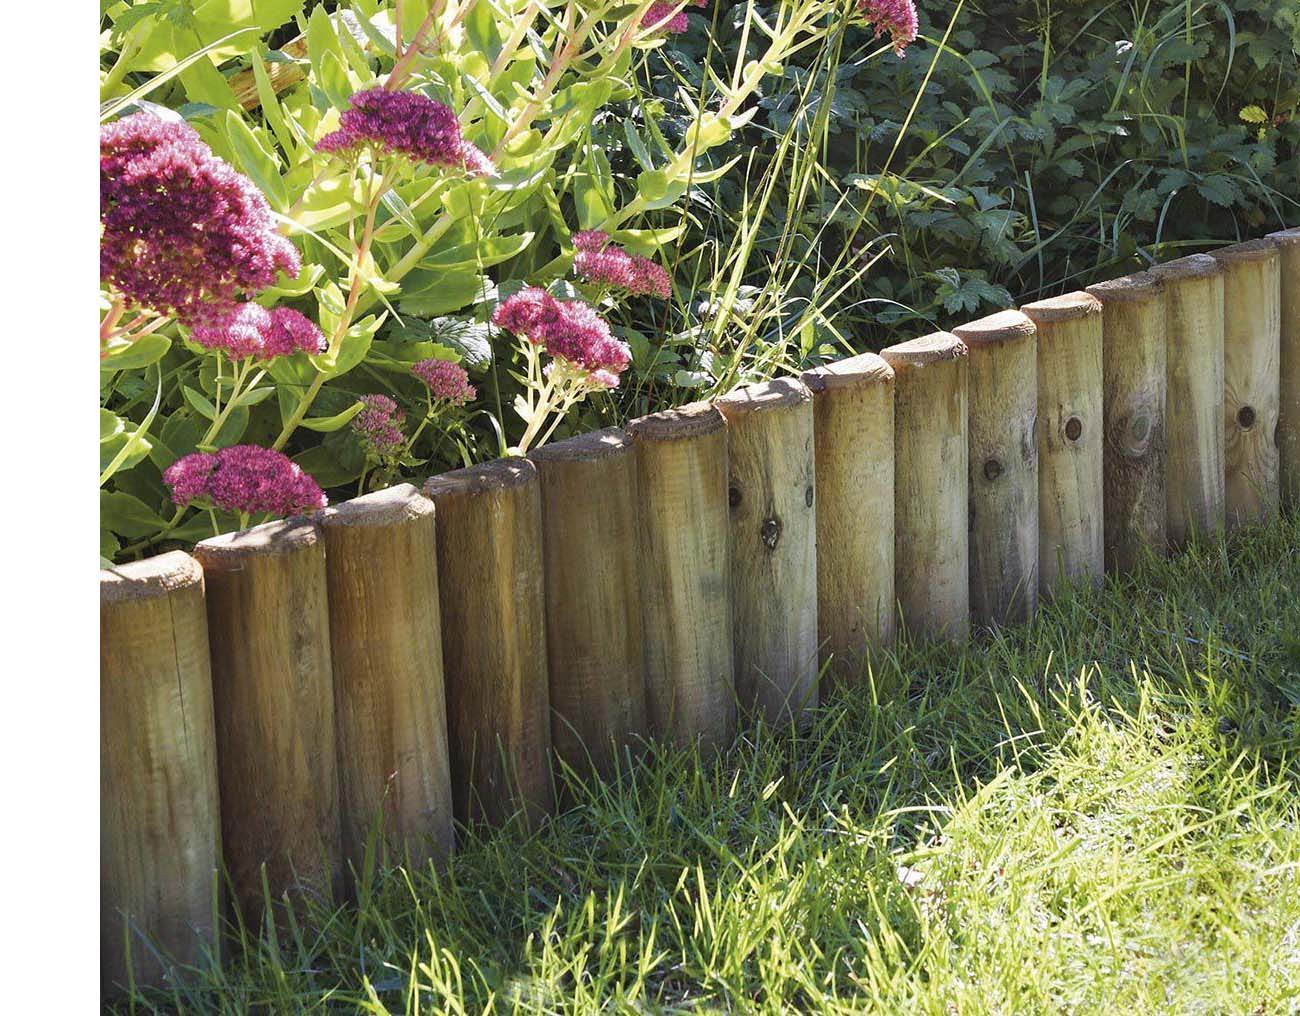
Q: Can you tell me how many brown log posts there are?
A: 15